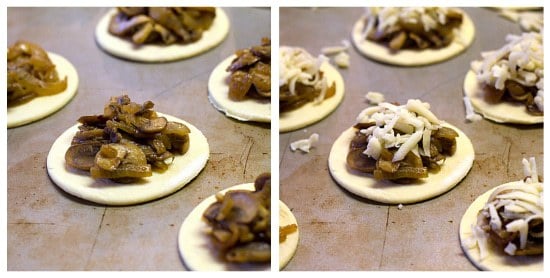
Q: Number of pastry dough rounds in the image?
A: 11